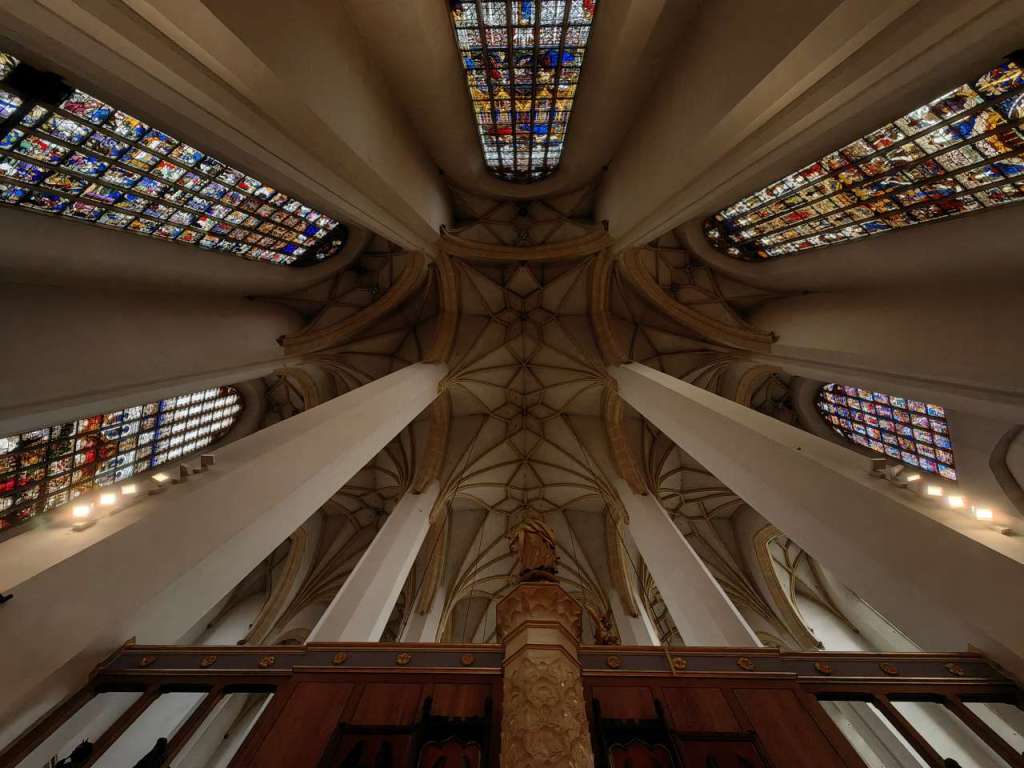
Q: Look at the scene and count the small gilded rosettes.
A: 12